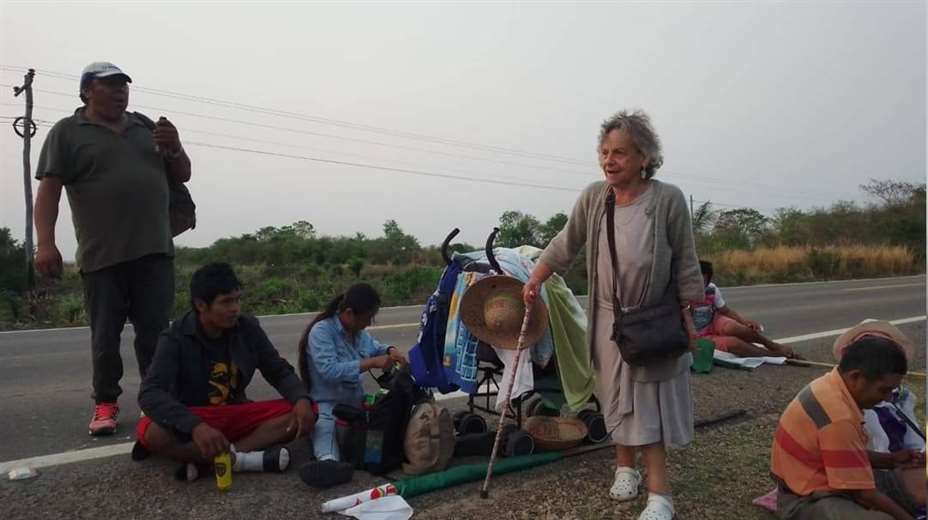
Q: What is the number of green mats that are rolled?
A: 1